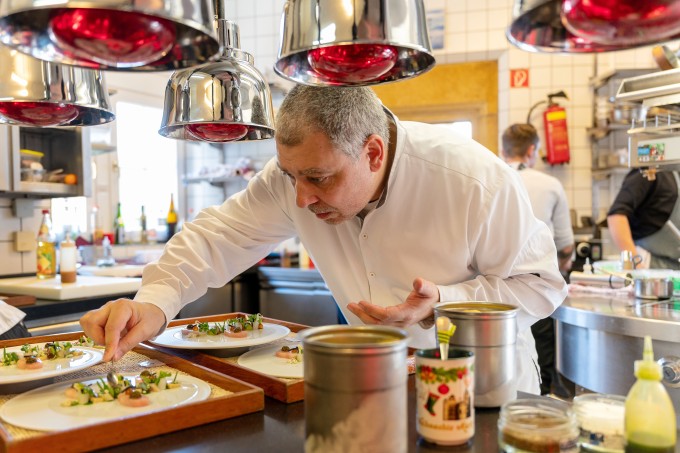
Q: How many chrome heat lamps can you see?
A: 5